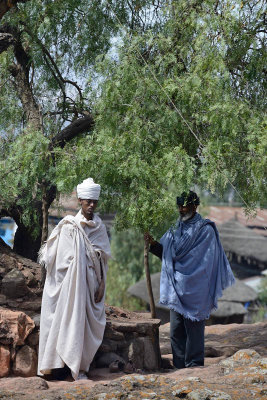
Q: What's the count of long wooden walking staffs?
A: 1